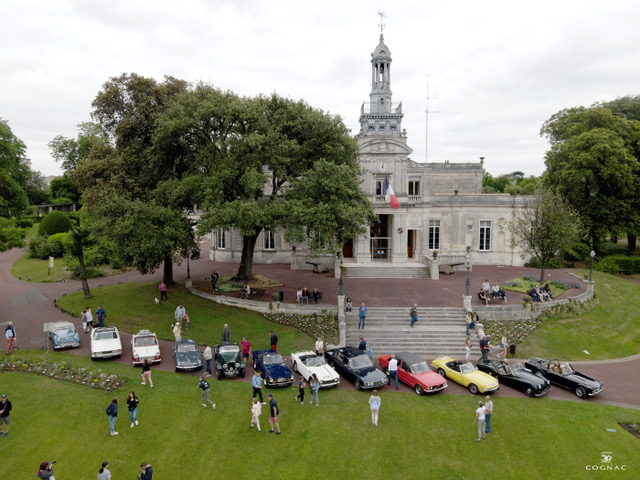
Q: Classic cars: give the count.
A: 12